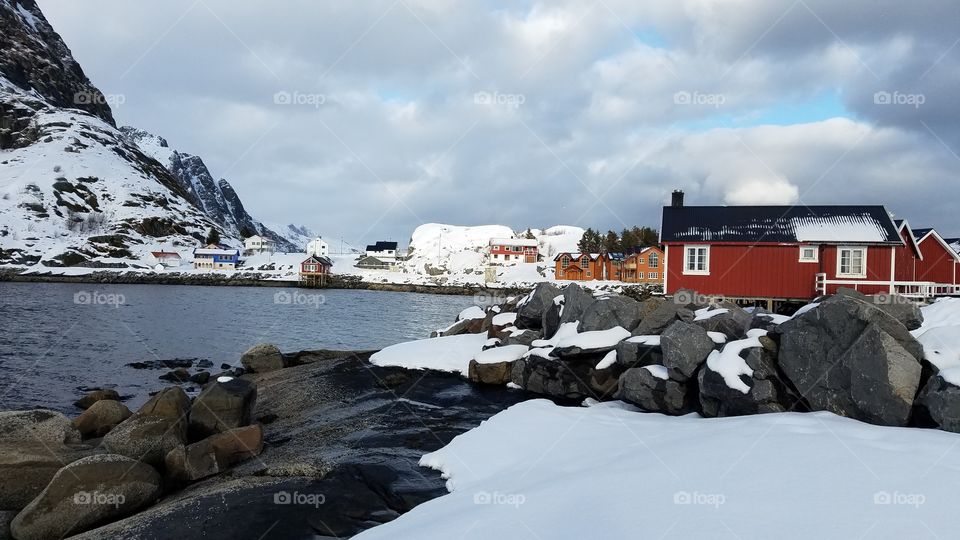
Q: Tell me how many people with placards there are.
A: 0